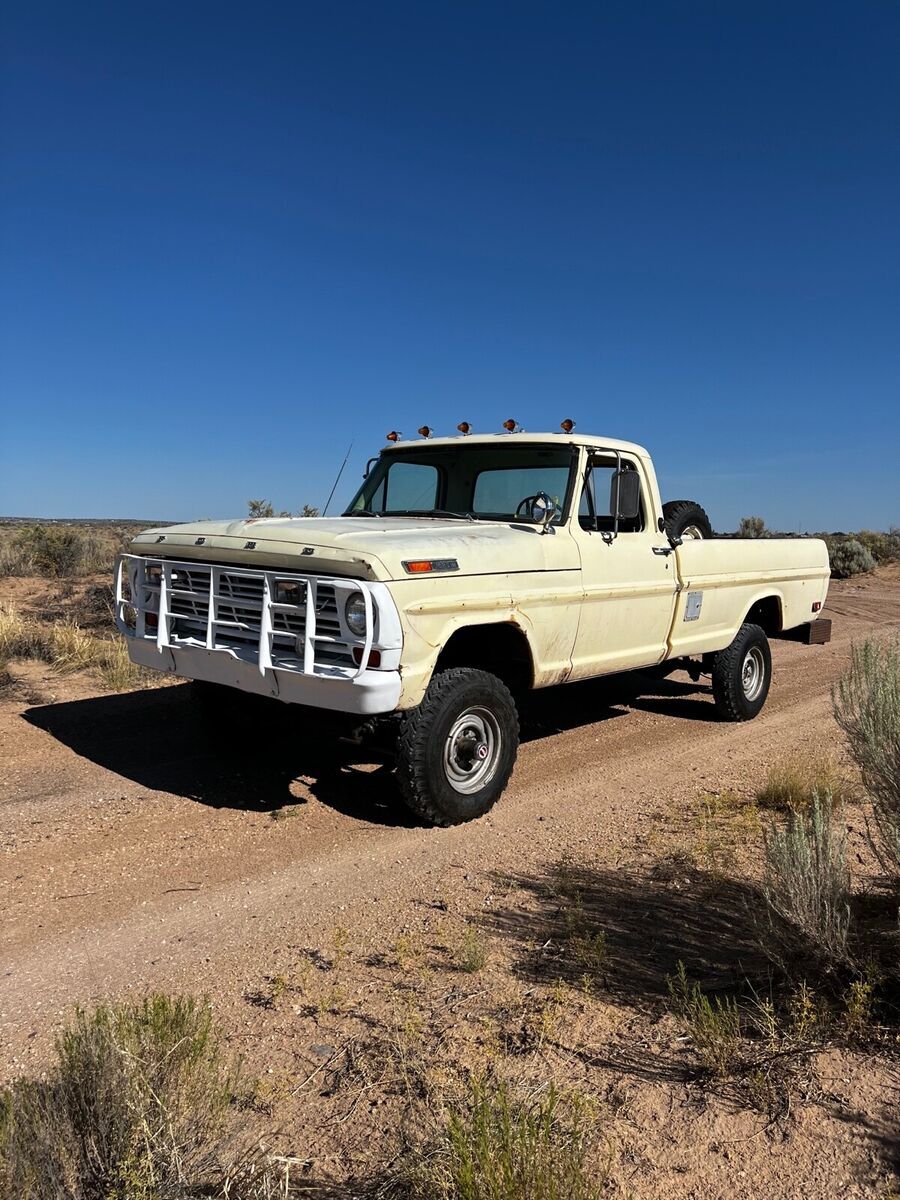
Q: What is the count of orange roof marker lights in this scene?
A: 5